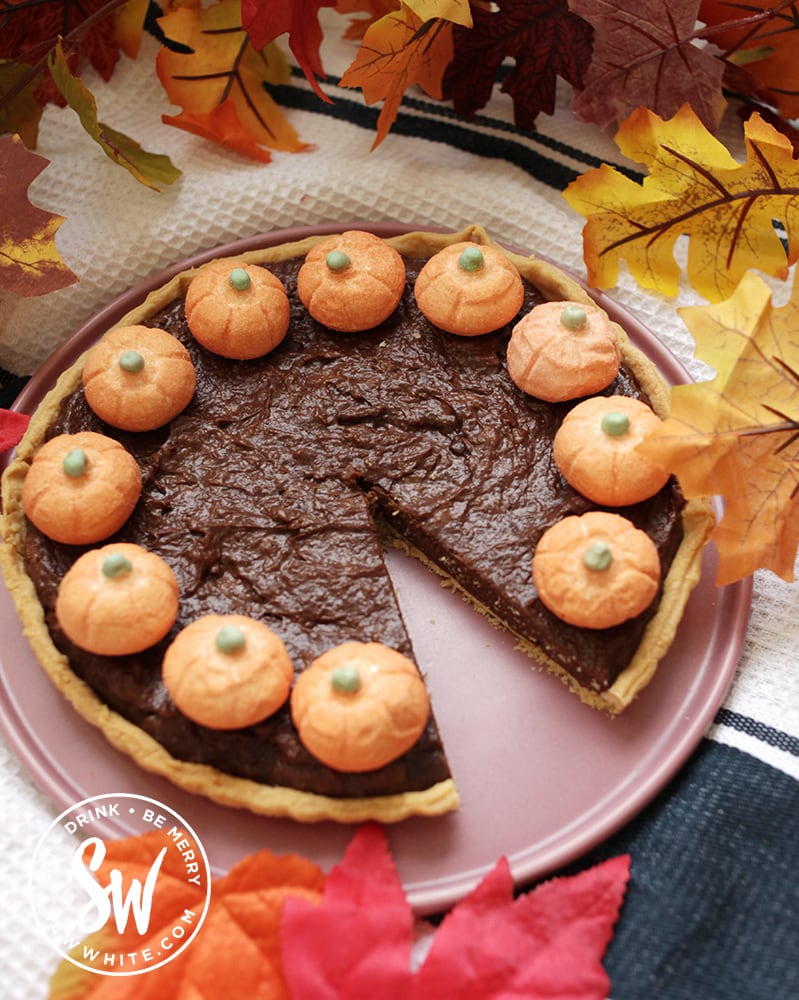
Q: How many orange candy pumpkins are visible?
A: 11